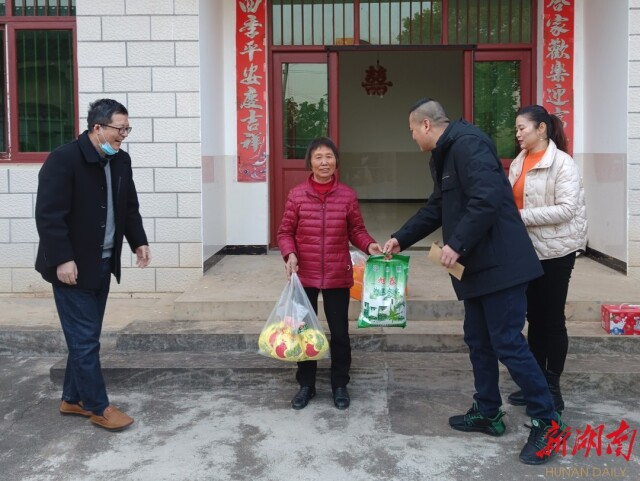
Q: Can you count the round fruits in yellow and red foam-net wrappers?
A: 3